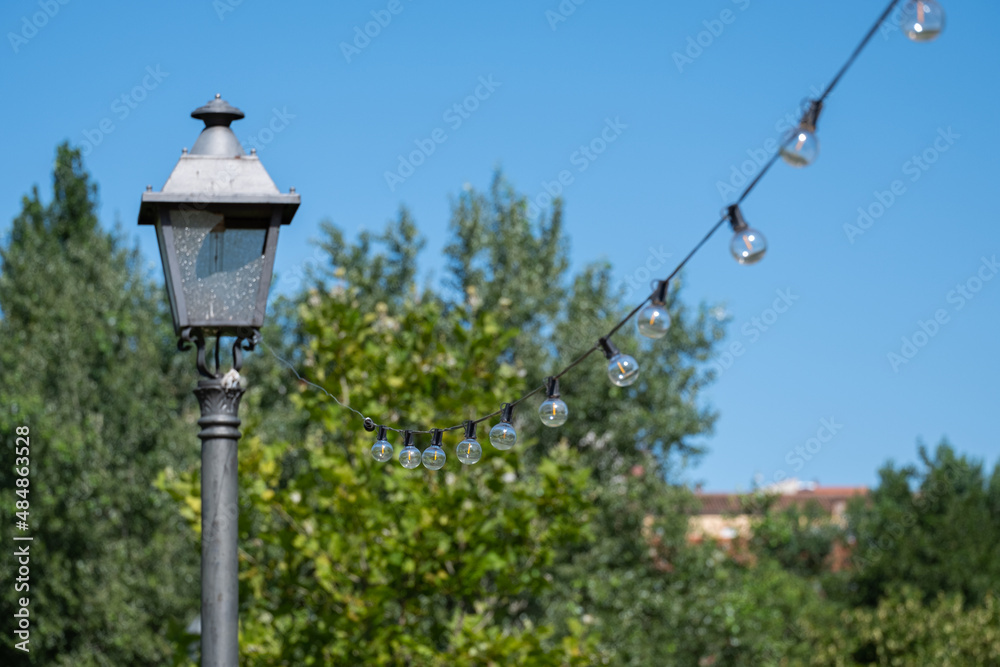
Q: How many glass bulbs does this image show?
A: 11